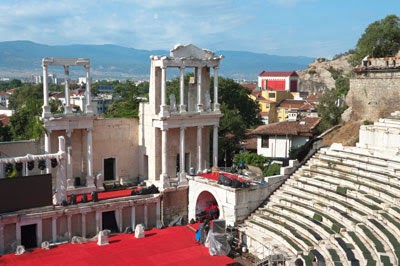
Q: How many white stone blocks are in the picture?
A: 2